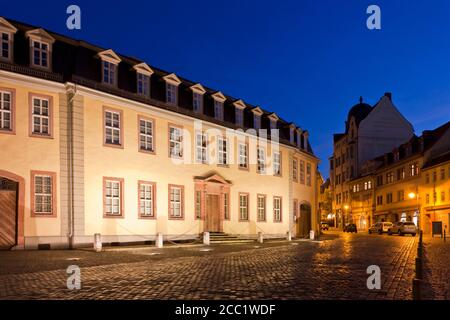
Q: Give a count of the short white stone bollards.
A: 6